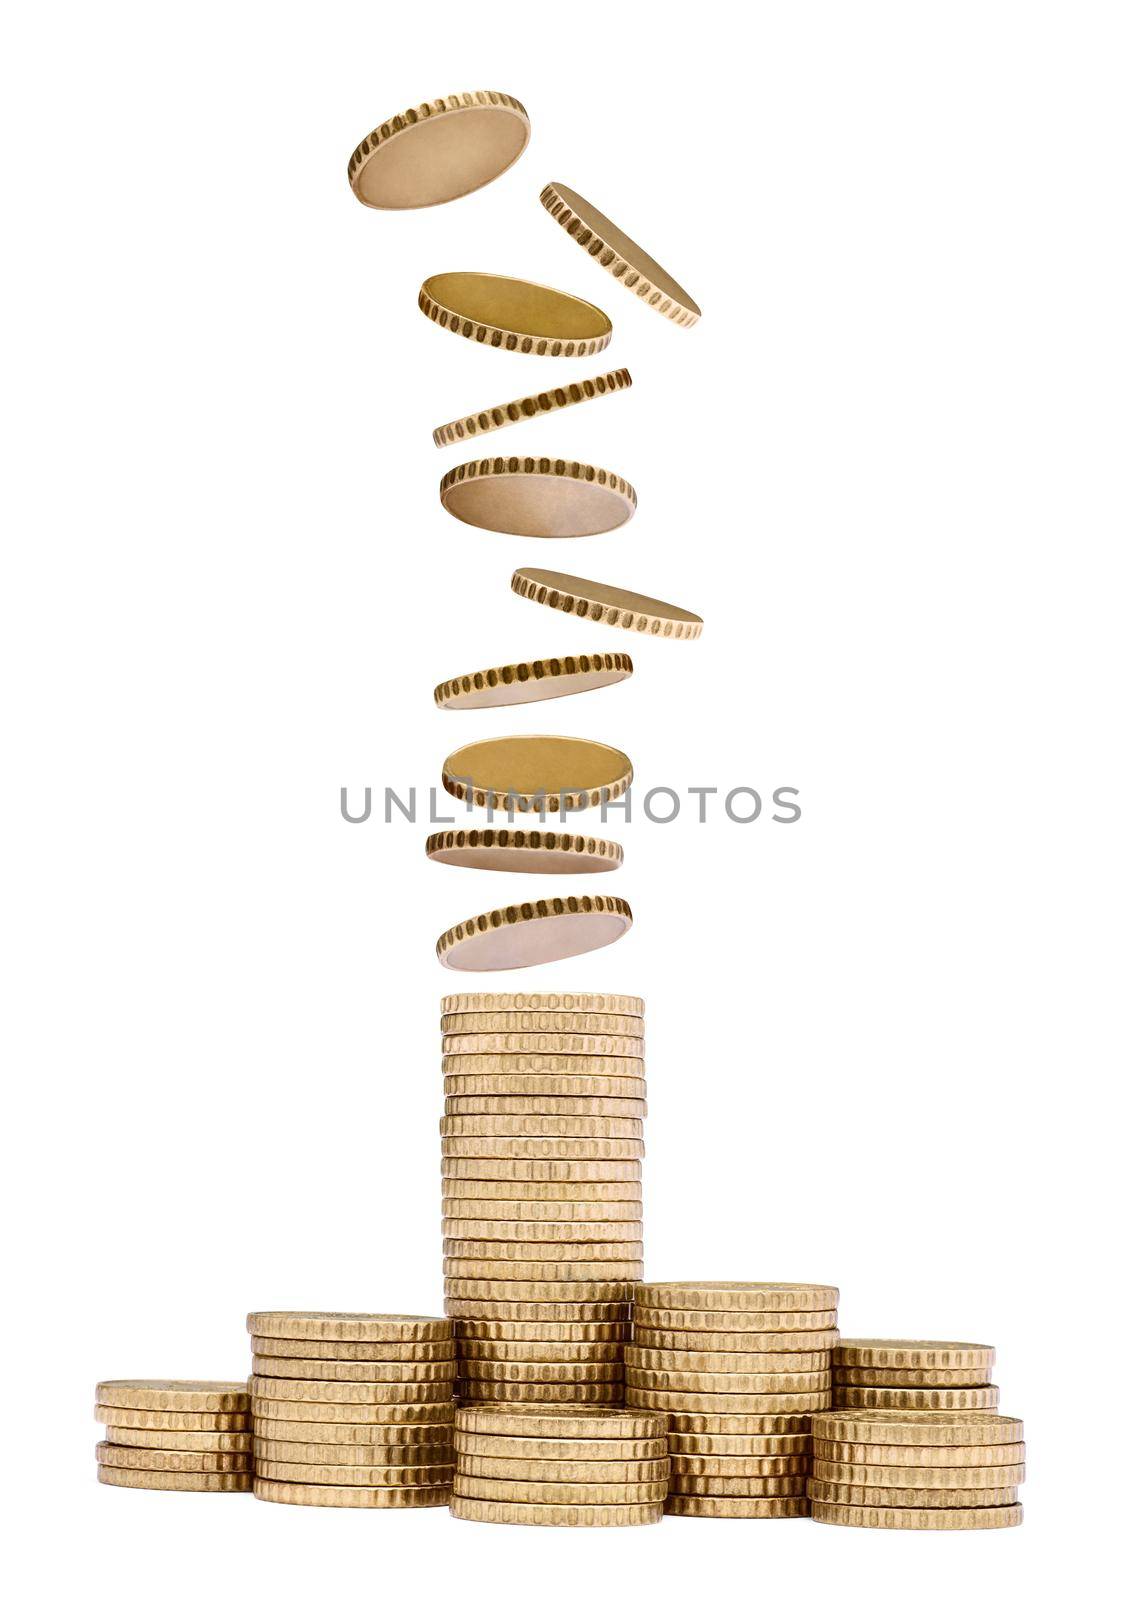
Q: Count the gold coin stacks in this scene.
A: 7